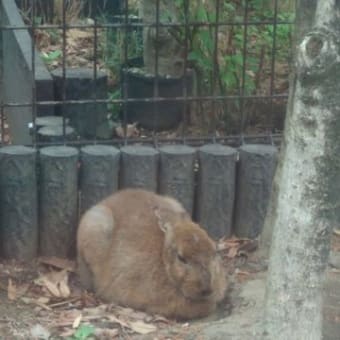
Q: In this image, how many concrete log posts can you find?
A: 7